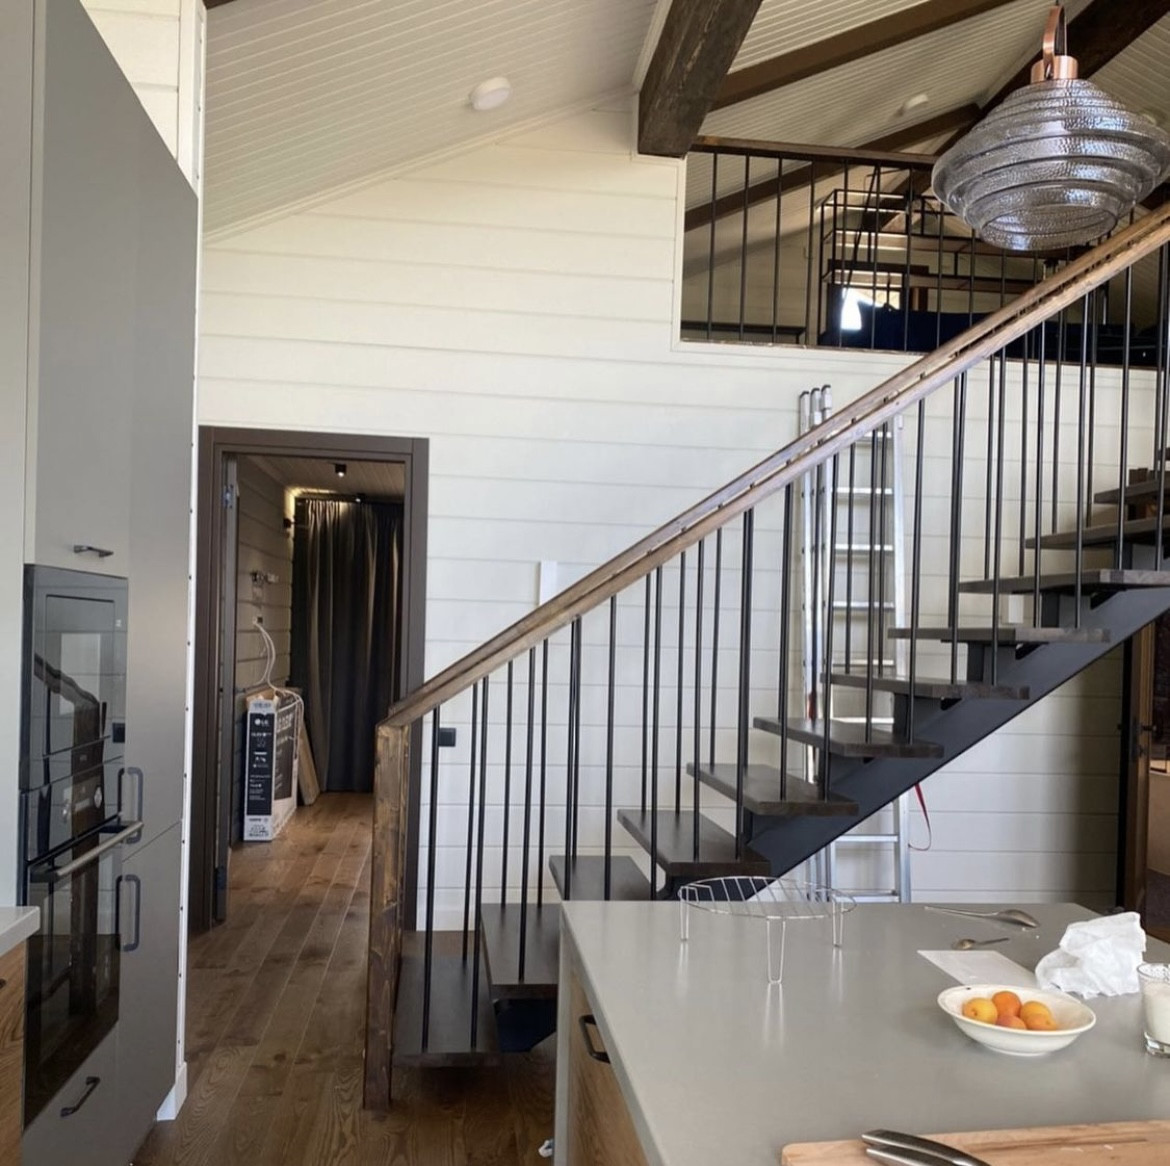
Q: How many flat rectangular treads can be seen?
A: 12